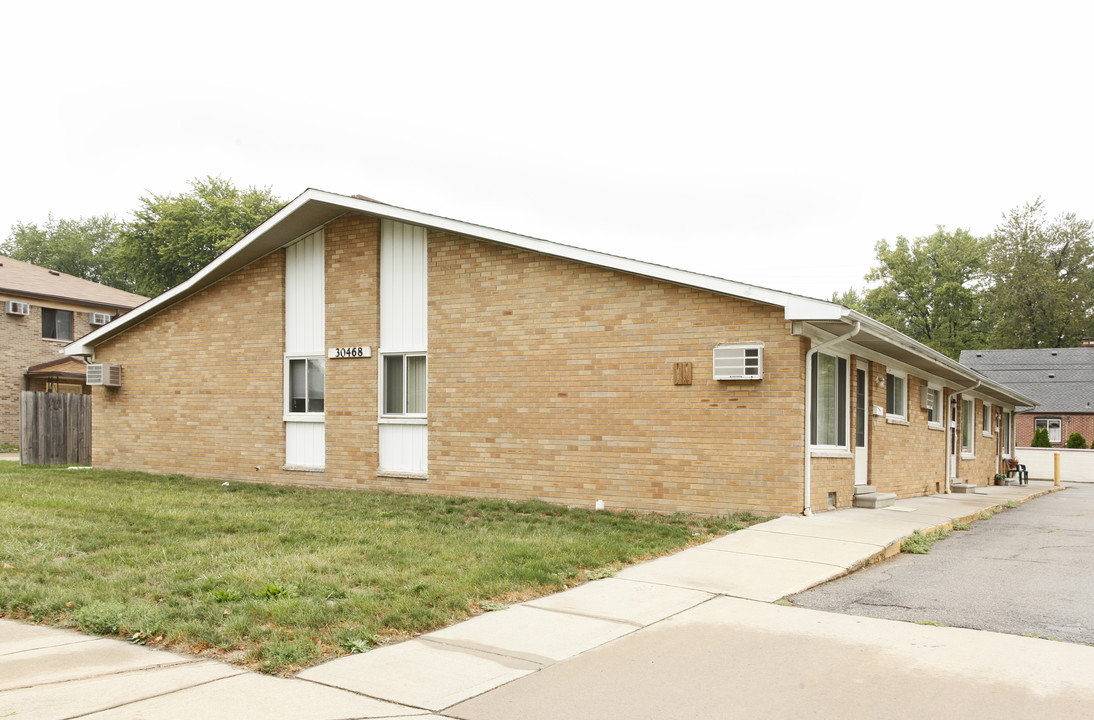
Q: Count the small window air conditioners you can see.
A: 5